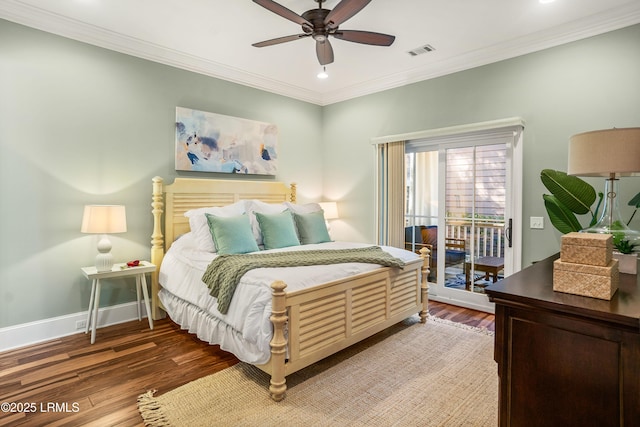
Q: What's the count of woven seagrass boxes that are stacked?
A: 2